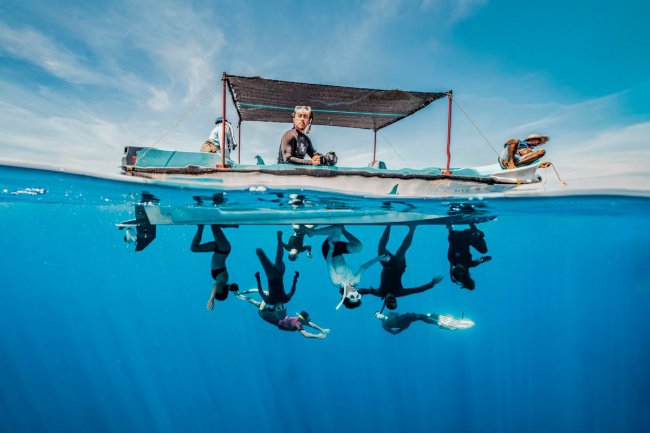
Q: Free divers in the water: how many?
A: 8